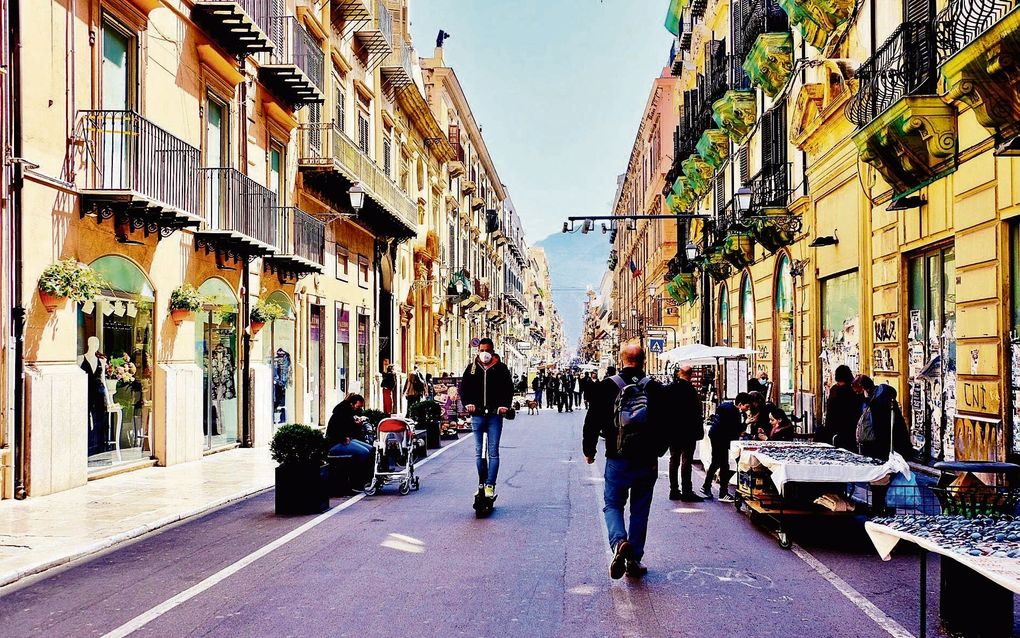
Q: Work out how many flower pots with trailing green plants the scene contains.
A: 3